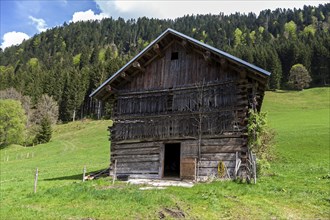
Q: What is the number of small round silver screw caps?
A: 0